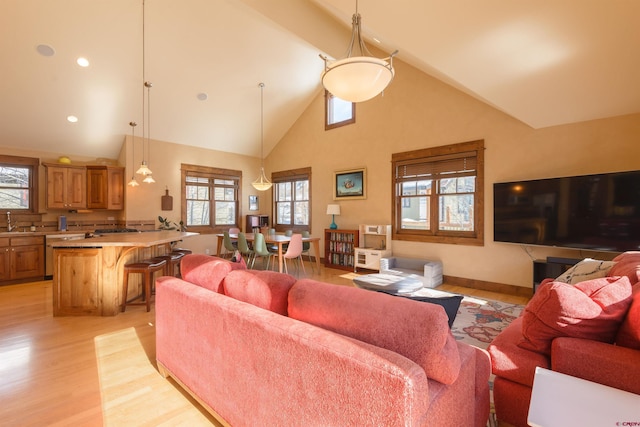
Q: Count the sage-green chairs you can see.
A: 6